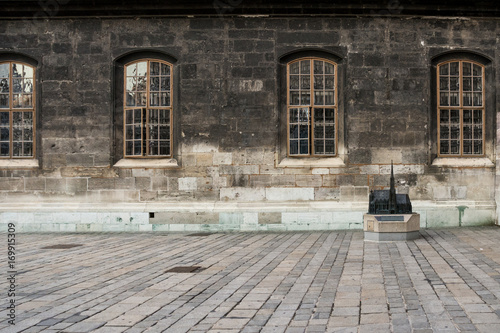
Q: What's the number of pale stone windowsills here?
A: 4